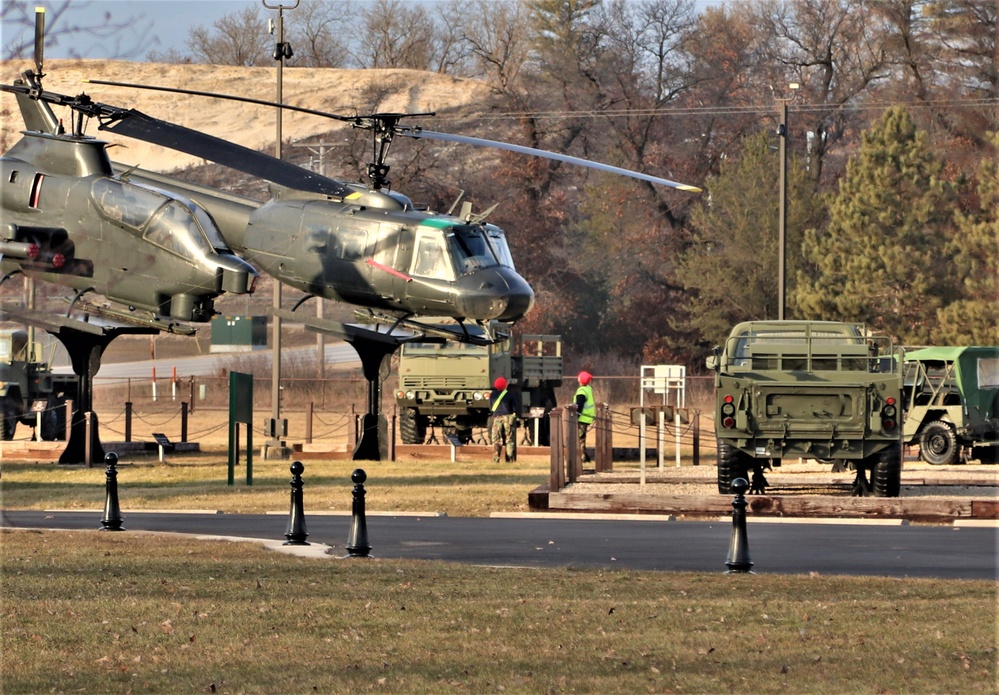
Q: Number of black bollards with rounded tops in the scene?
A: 4